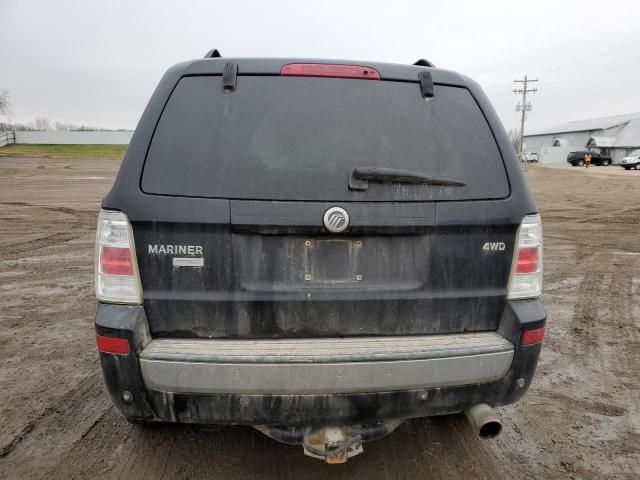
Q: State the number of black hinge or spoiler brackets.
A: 2